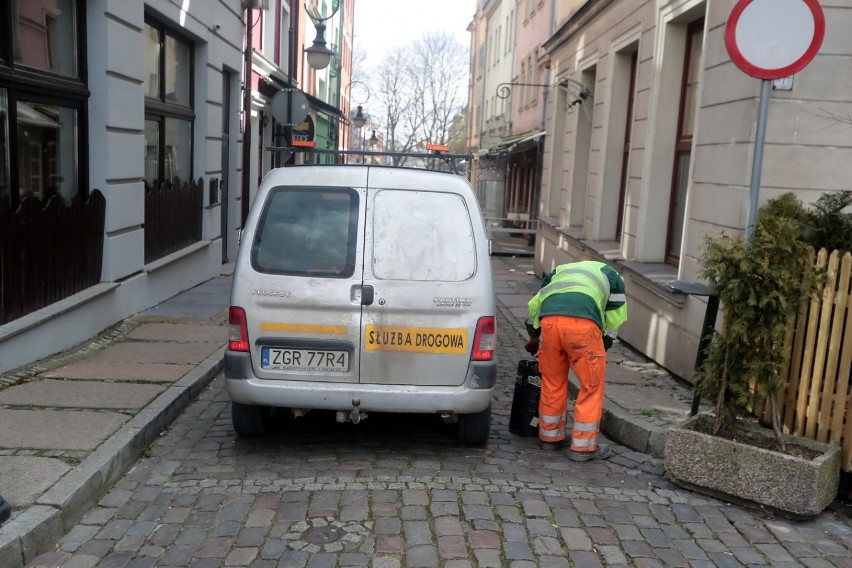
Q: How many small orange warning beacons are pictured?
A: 2